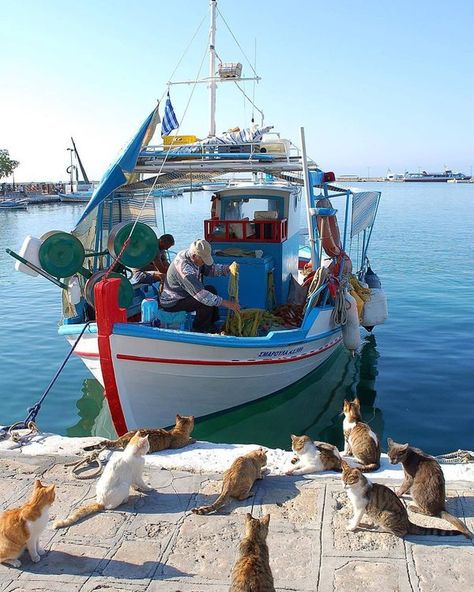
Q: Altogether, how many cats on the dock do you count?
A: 9